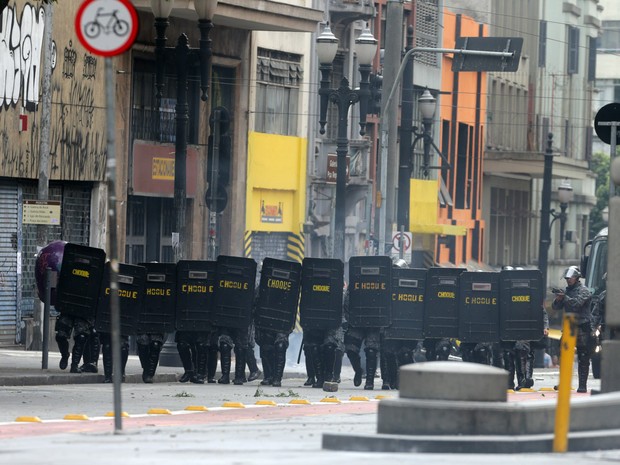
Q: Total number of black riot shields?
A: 12